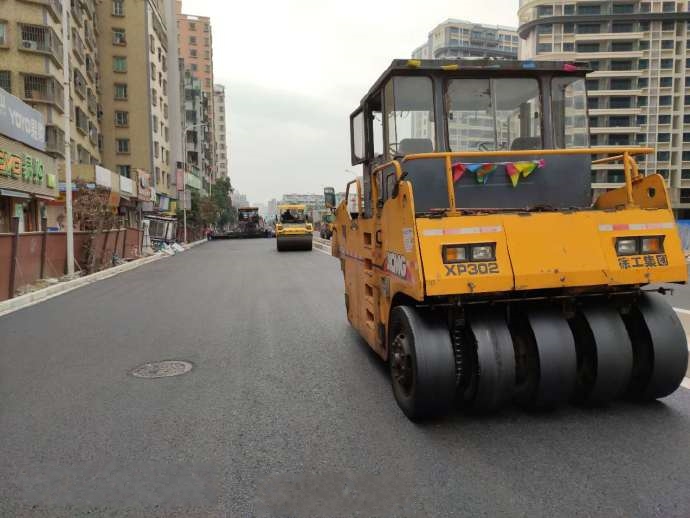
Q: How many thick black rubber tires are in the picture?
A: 5